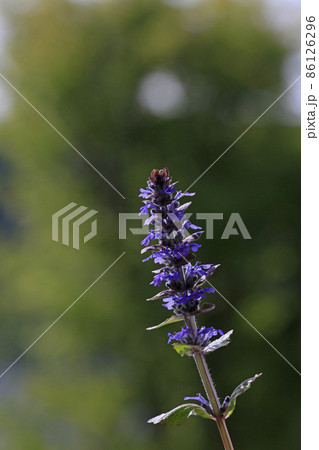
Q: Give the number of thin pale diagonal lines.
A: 4